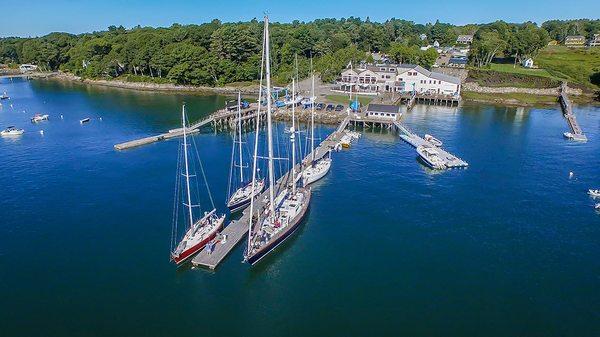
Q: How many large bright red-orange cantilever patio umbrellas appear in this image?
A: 0